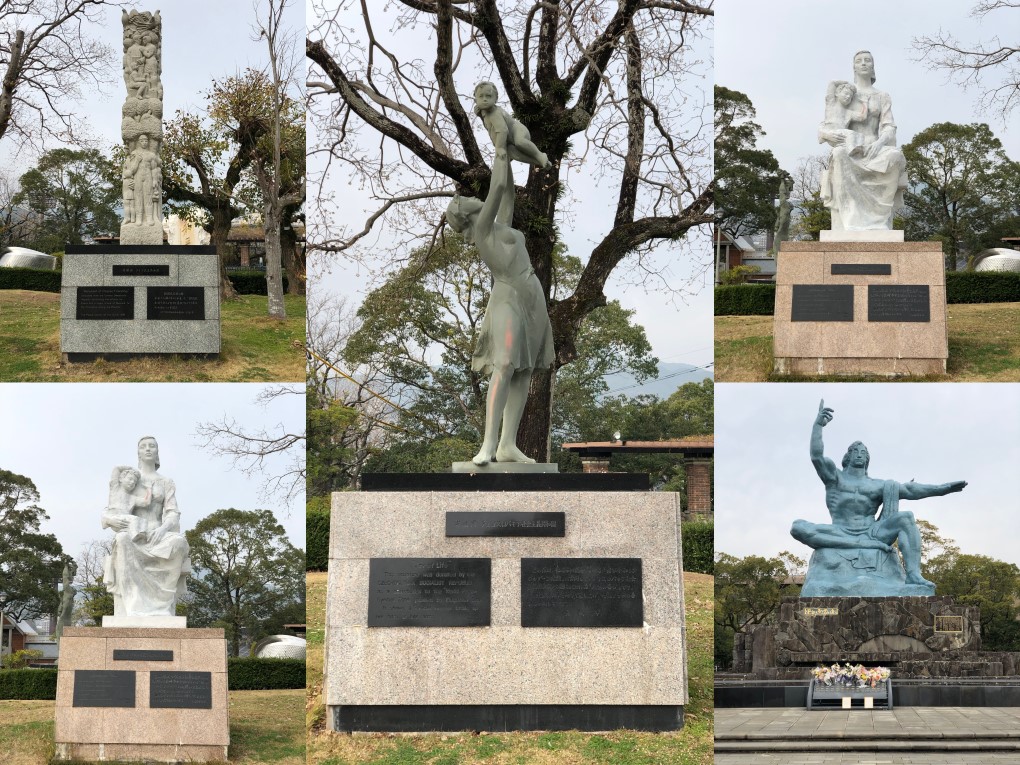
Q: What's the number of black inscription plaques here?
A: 12